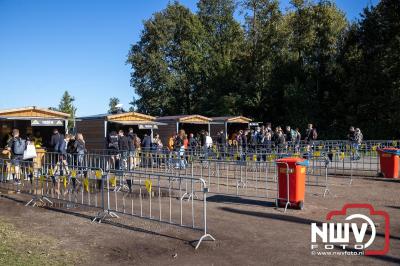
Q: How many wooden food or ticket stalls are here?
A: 4